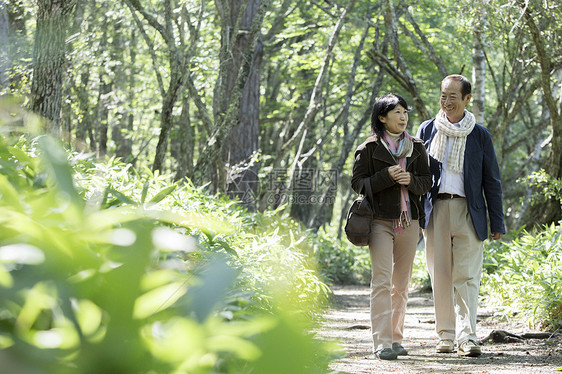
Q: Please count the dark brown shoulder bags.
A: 1